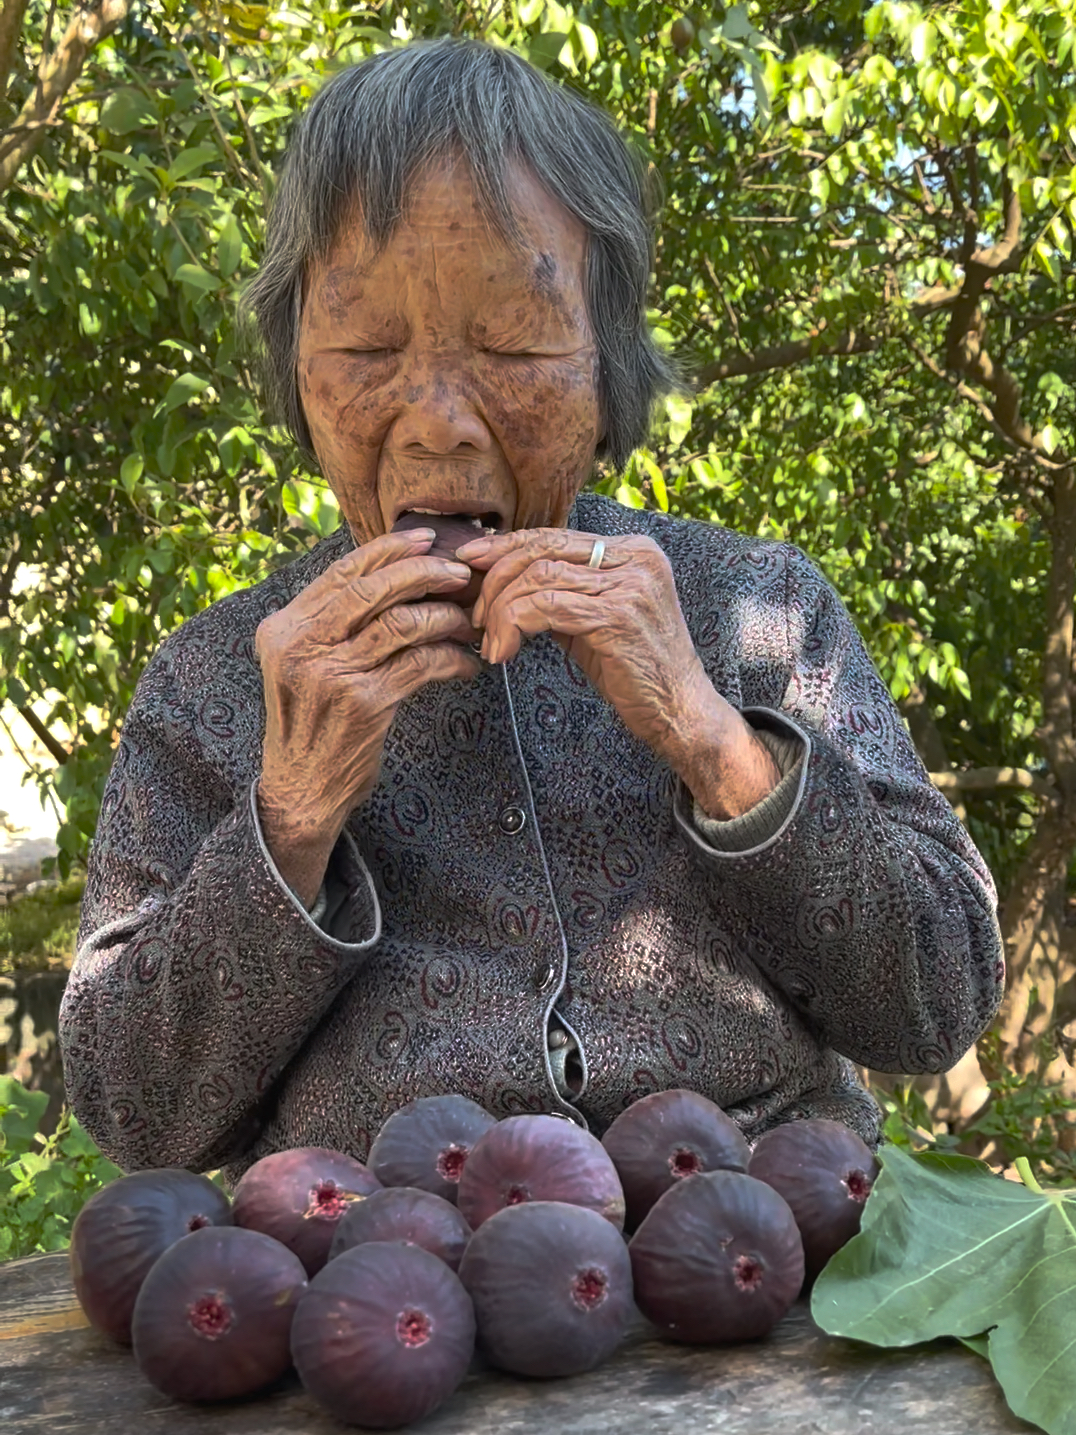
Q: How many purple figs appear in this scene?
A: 12